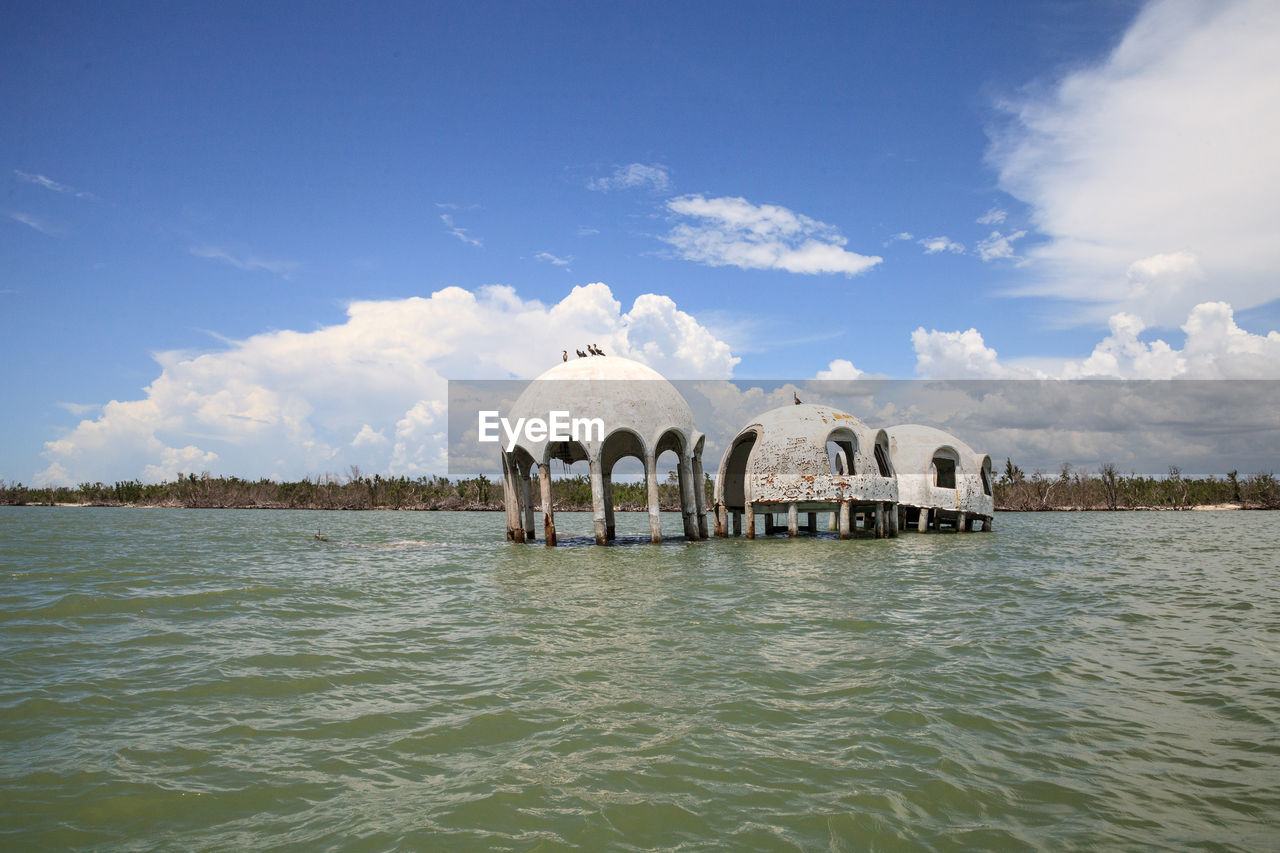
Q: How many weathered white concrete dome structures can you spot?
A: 3